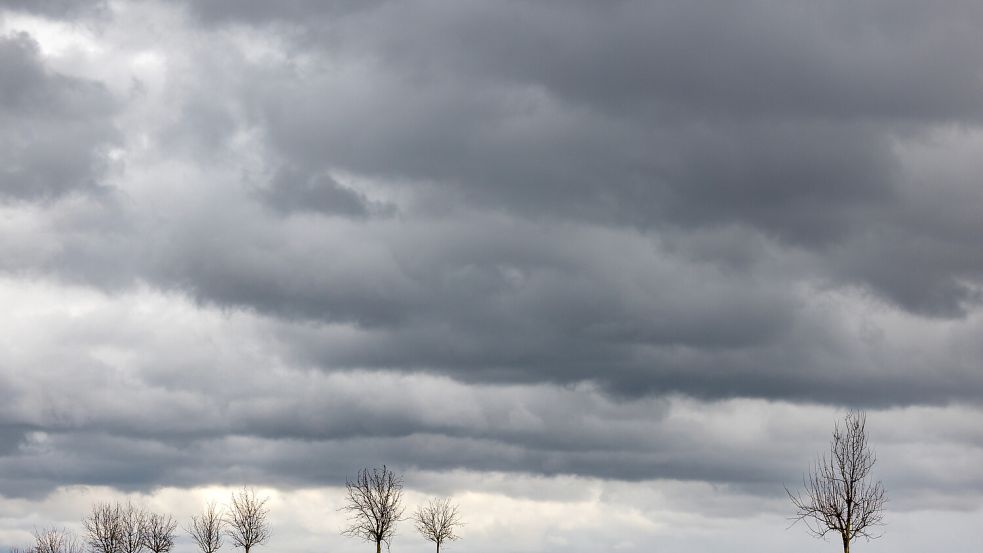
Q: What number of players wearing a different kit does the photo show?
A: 0